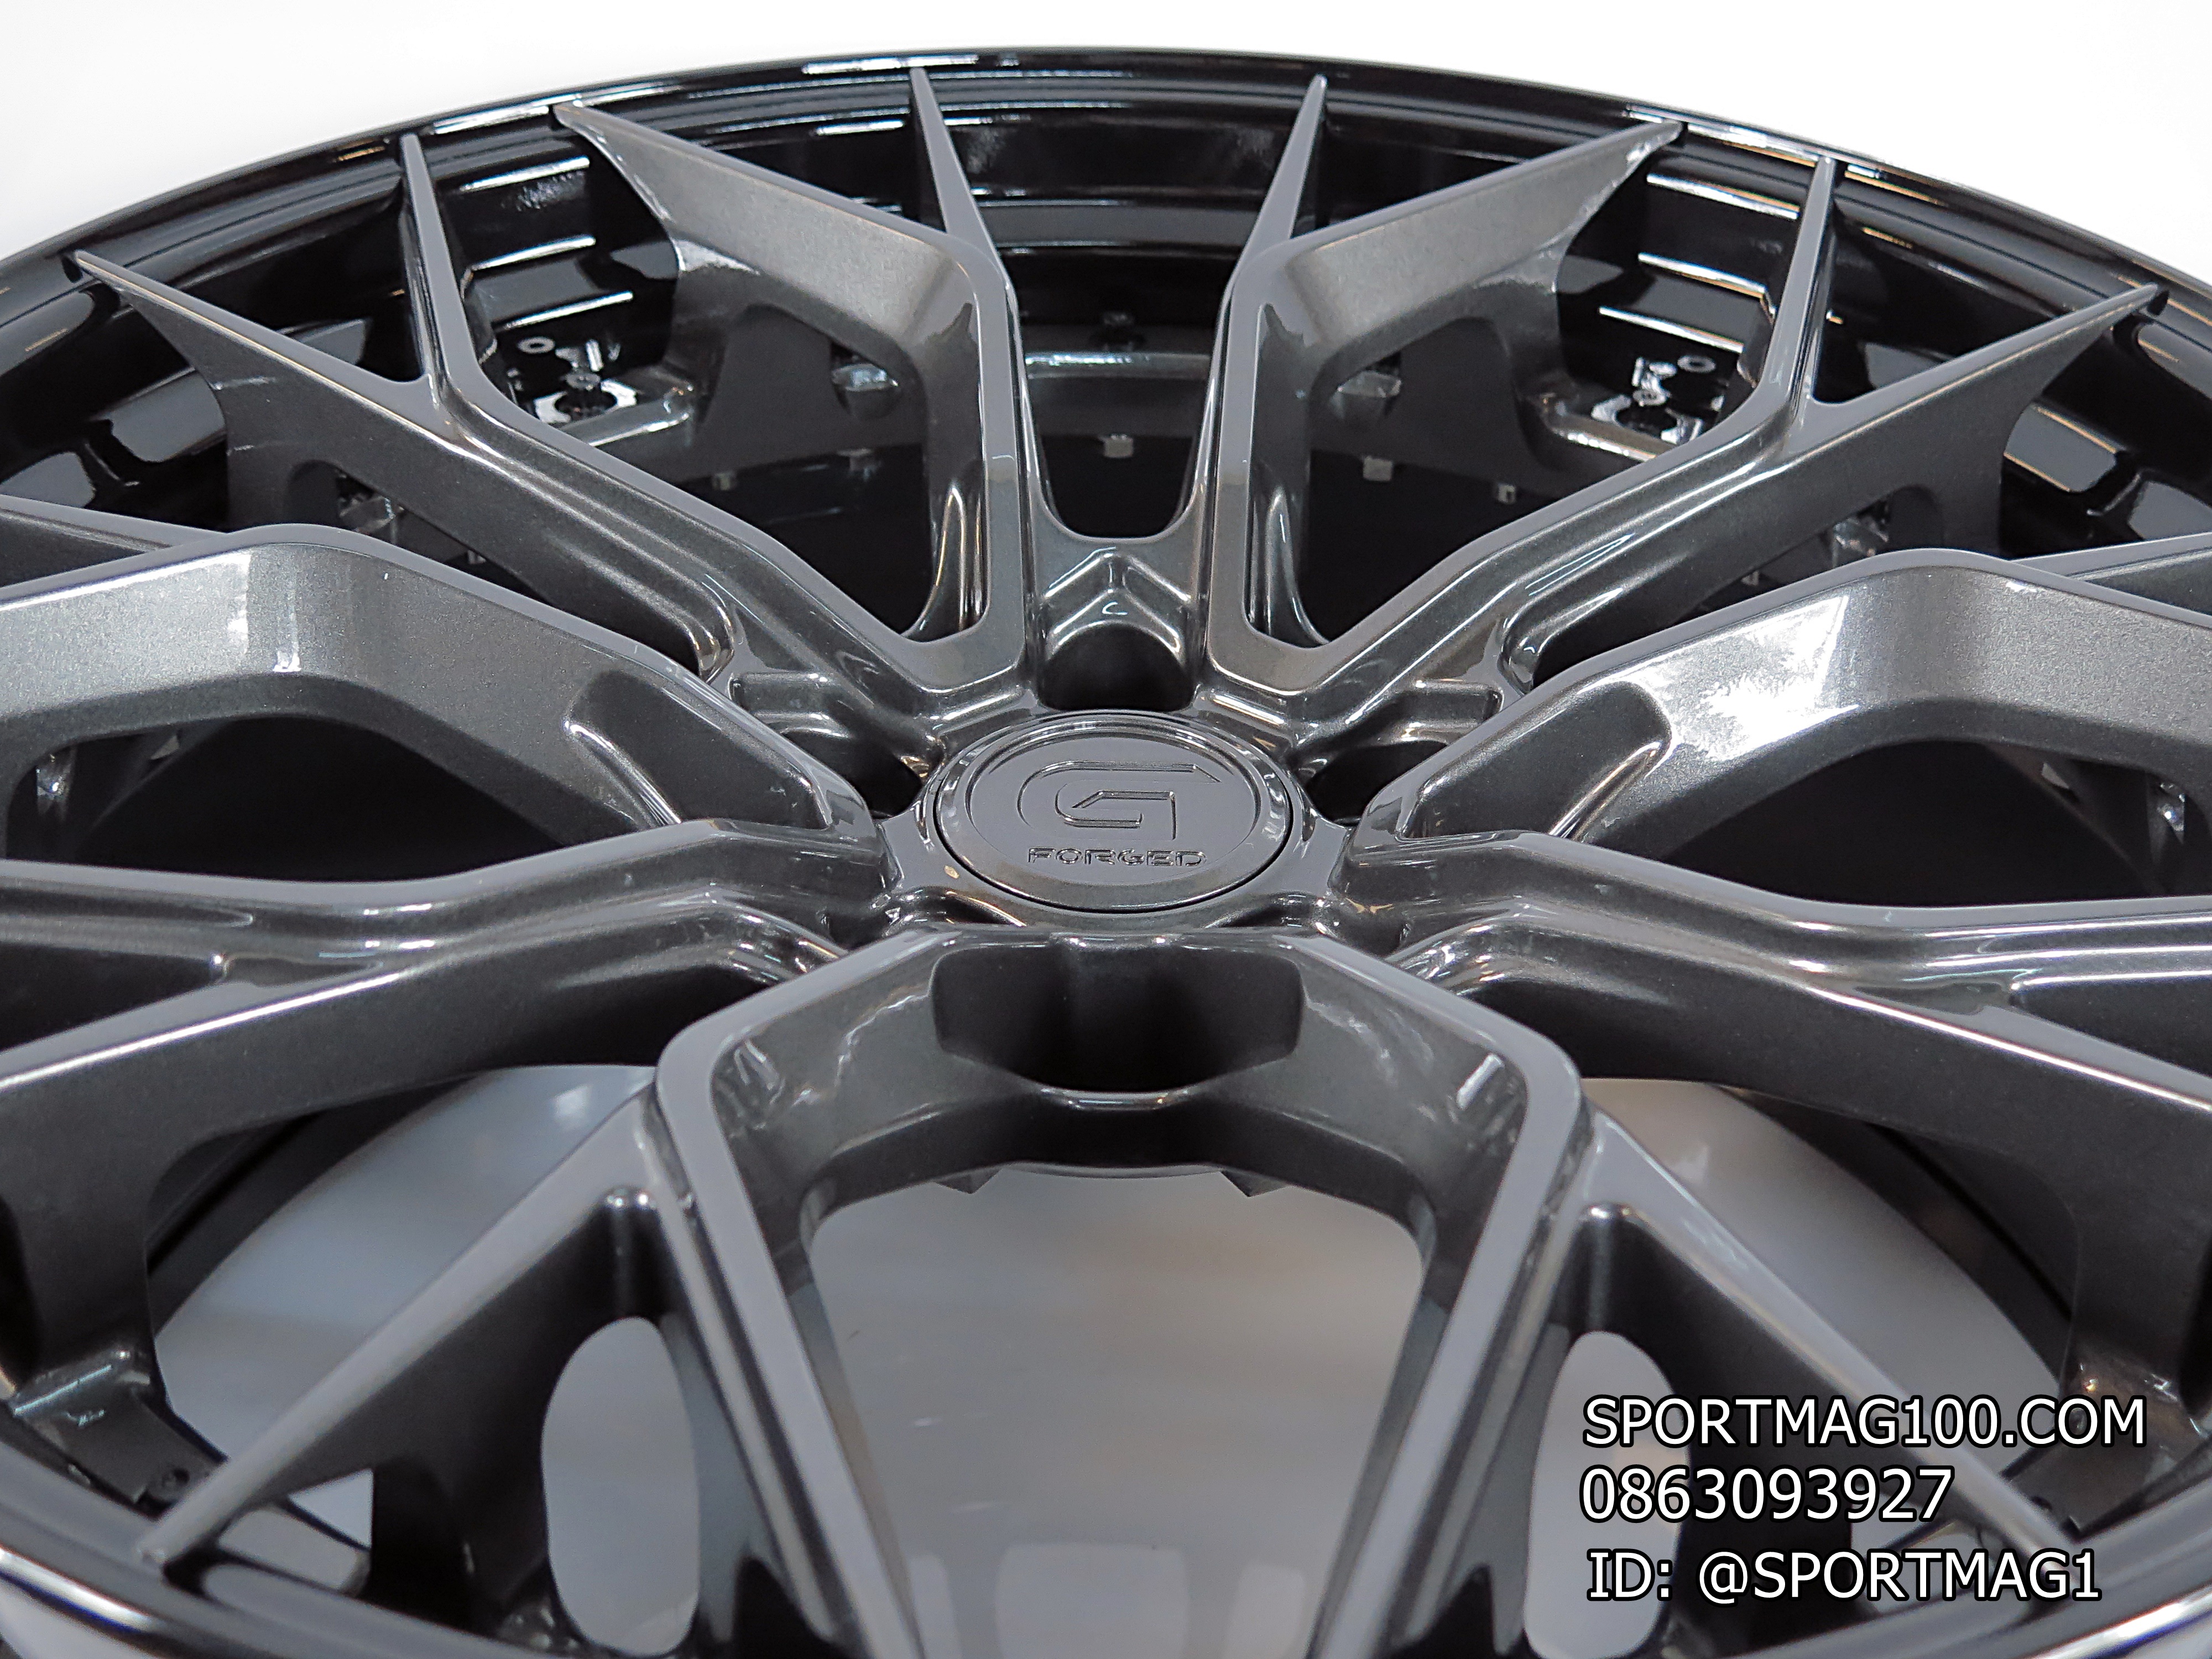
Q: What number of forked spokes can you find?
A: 10